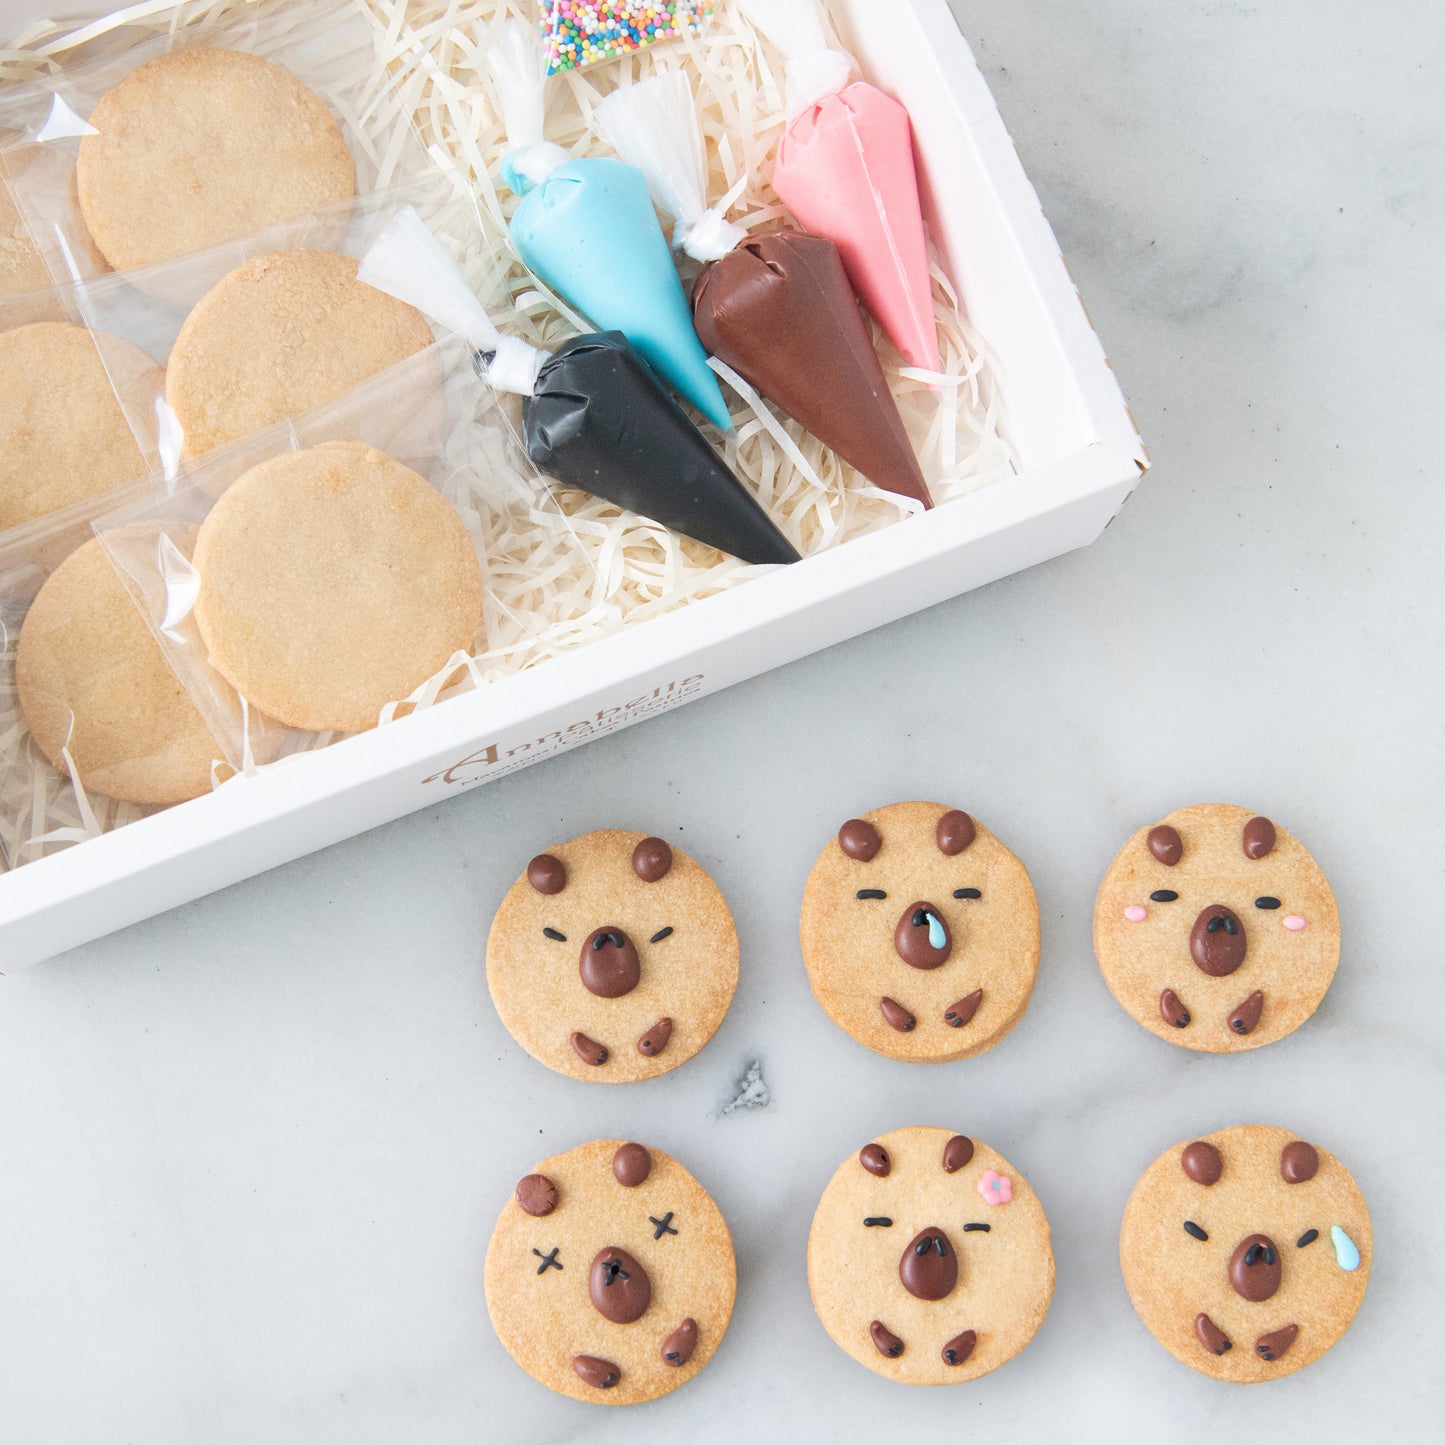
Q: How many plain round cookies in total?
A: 6